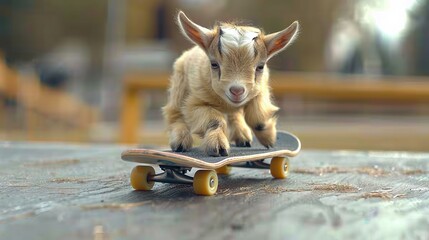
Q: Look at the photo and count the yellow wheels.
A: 4